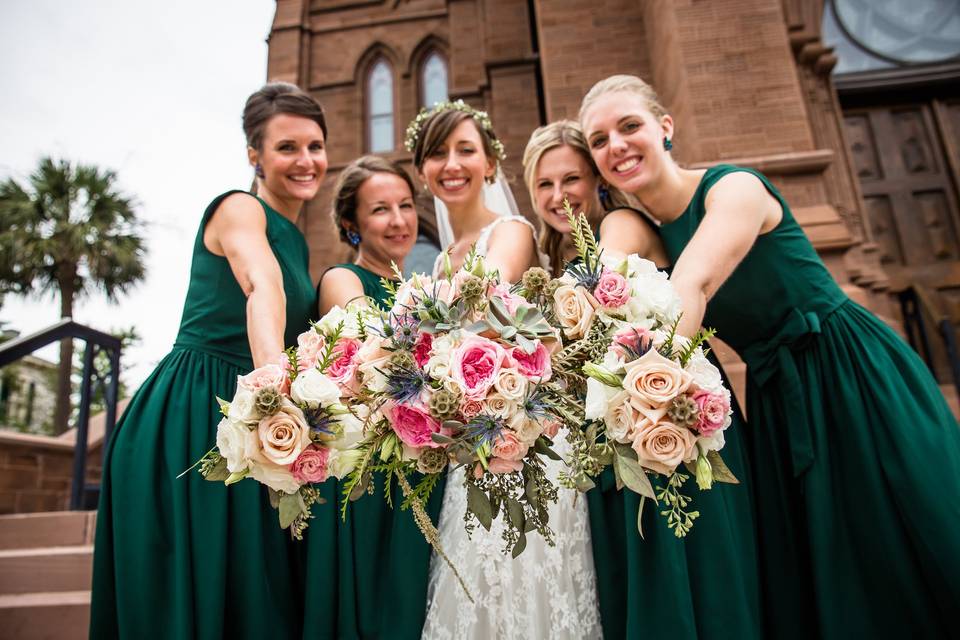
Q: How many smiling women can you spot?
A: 5